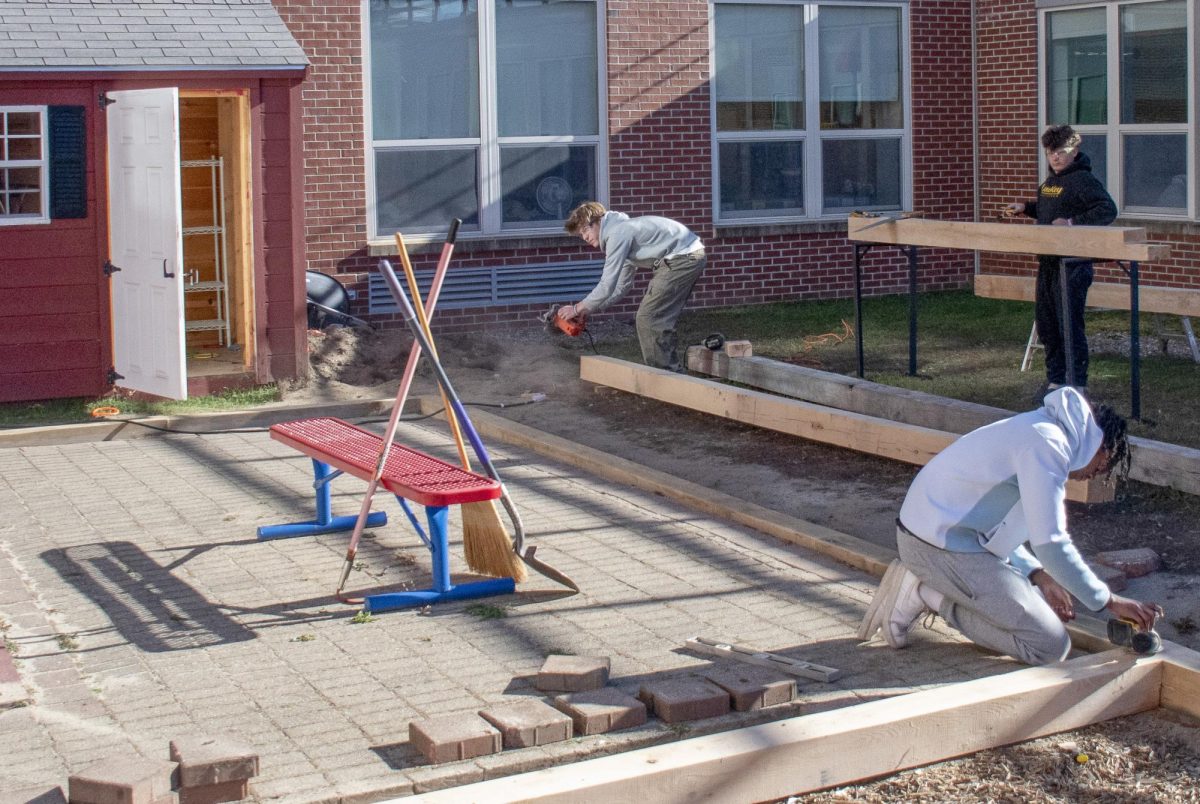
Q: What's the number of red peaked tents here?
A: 0